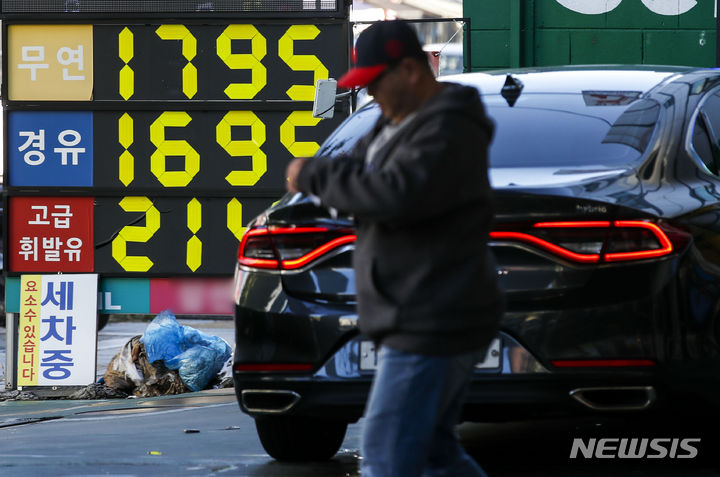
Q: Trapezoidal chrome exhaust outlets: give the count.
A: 2